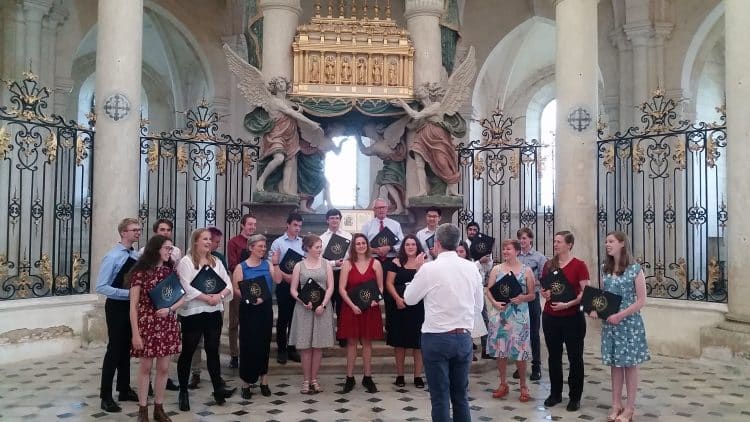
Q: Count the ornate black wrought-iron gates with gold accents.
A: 4